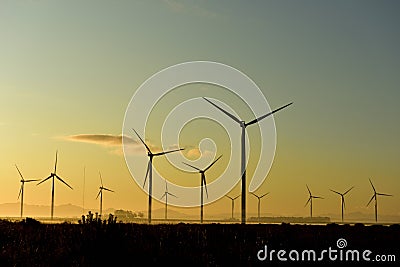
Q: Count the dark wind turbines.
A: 12